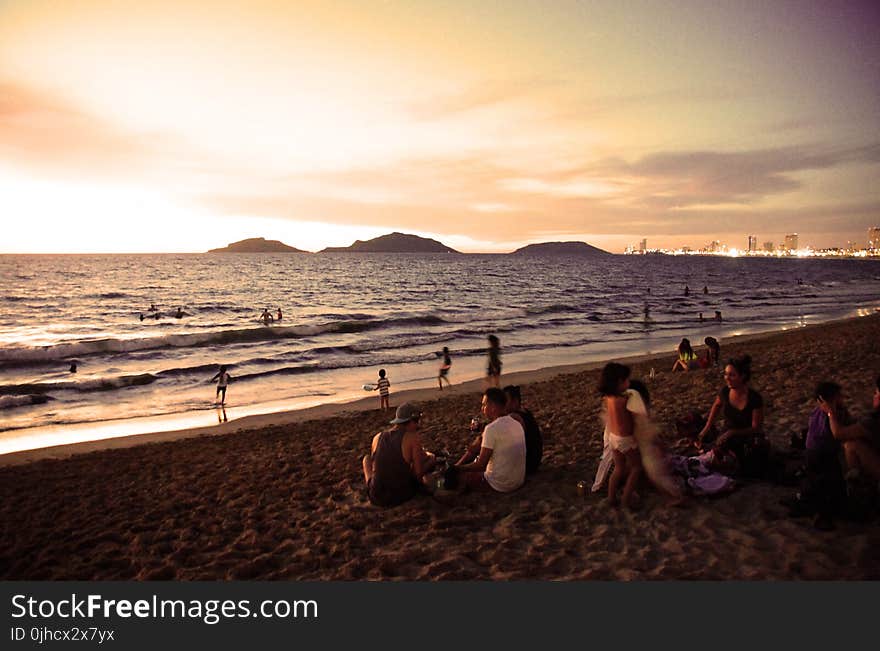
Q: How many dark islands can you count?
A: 3